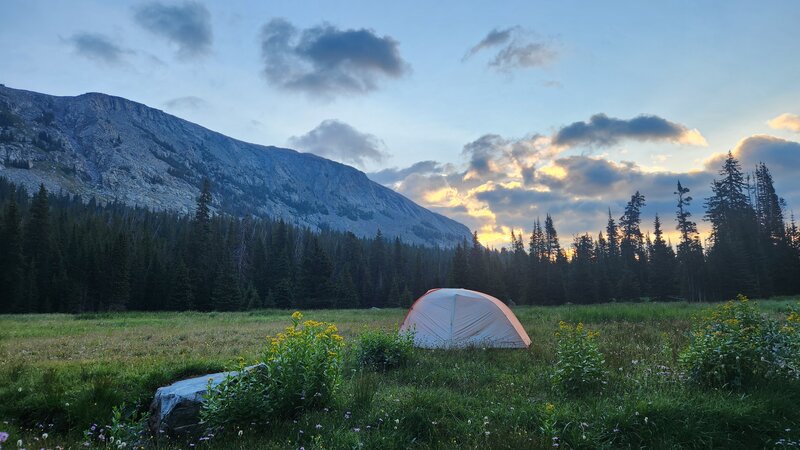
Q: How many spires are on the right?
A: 0